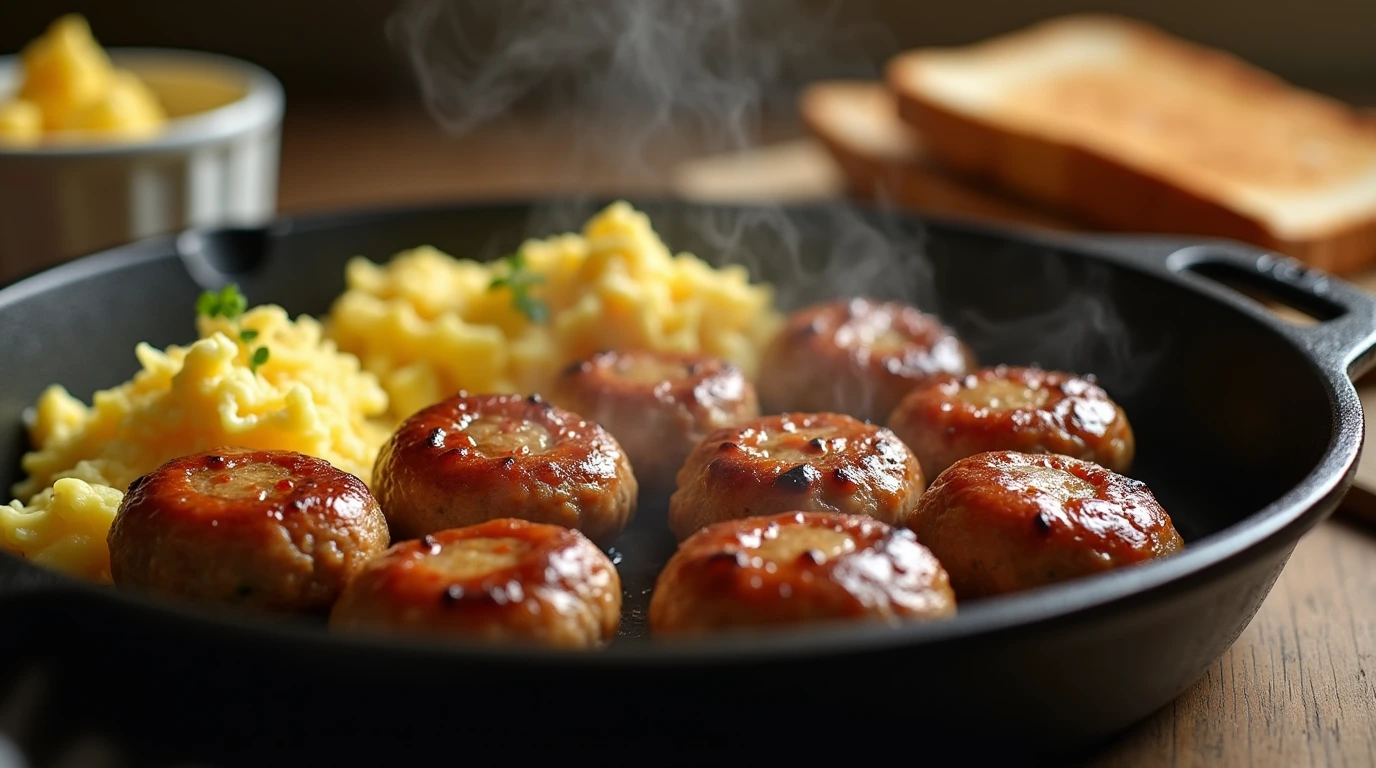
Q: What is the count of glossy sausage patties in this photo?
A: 9